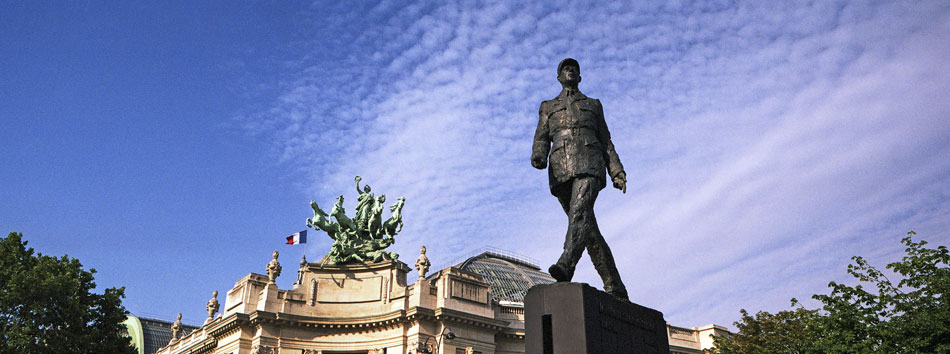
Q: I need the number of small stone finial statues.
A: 4